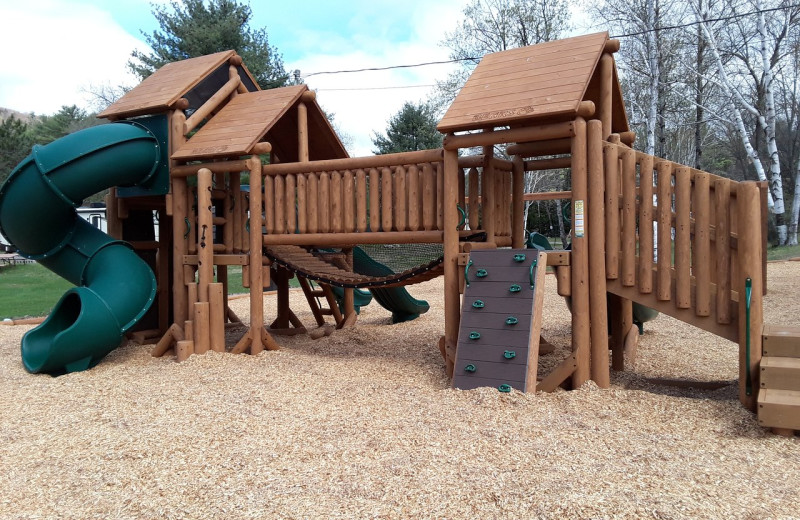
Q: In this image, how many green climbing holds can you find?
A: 9